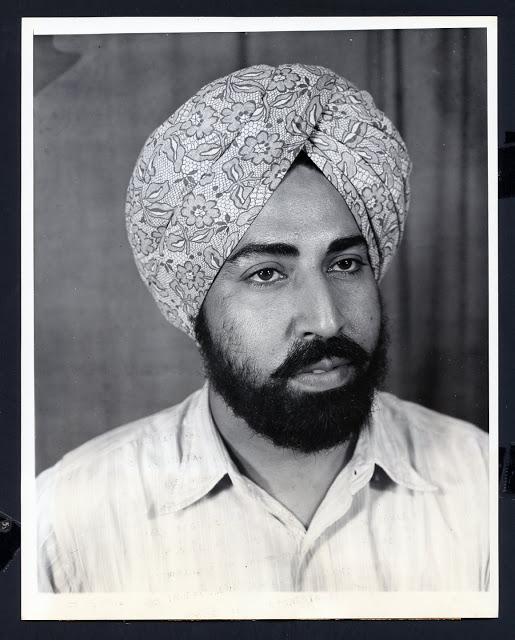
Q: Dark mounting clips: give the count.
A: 3